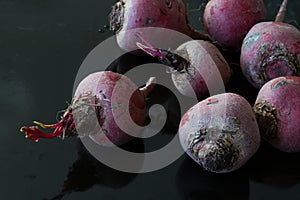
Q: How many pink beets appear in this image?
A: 7